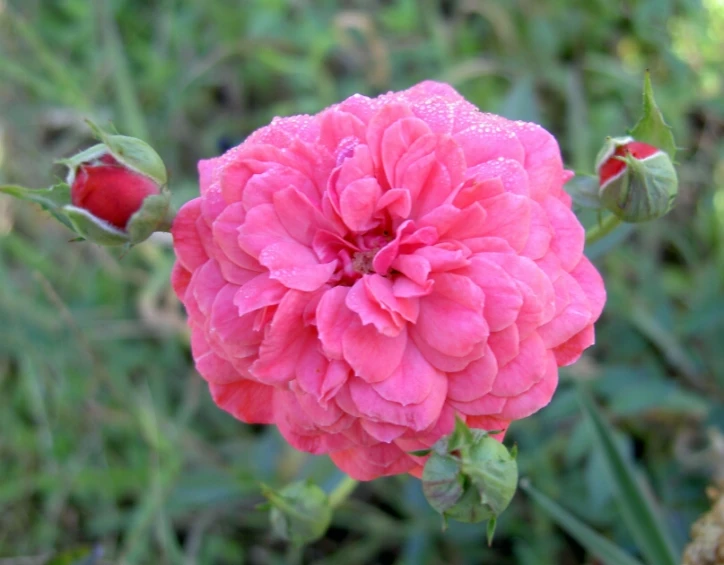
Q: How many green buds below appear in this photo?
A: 2